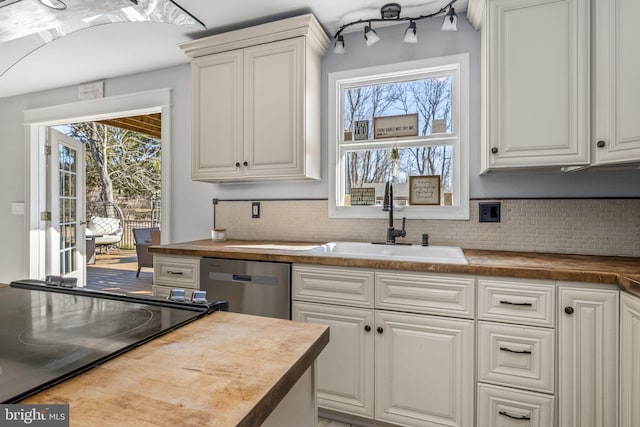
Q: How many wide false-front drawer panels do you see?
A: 2